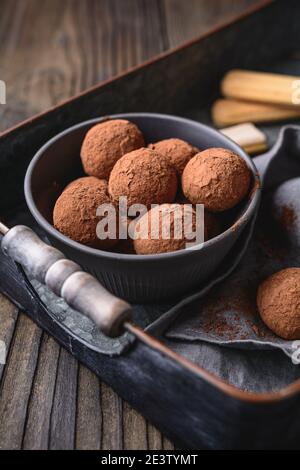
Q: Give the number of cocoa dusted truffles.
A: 7